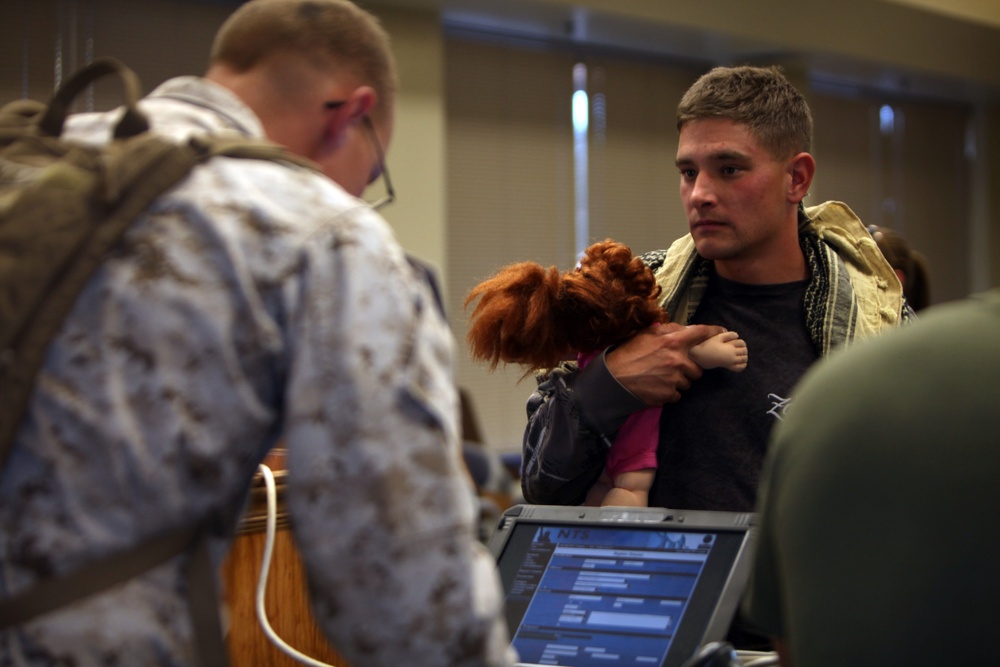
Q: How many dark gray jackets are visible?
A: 1